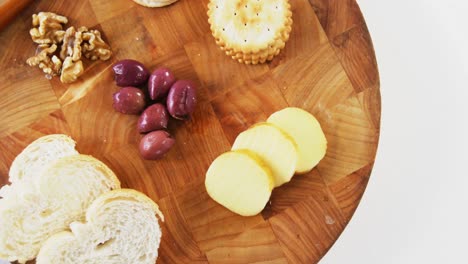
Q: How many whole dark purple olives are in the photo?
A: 6